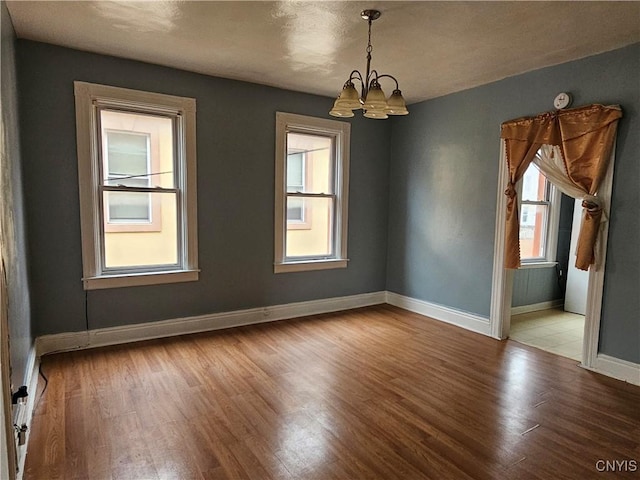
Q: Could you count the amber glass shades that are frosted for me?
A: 5